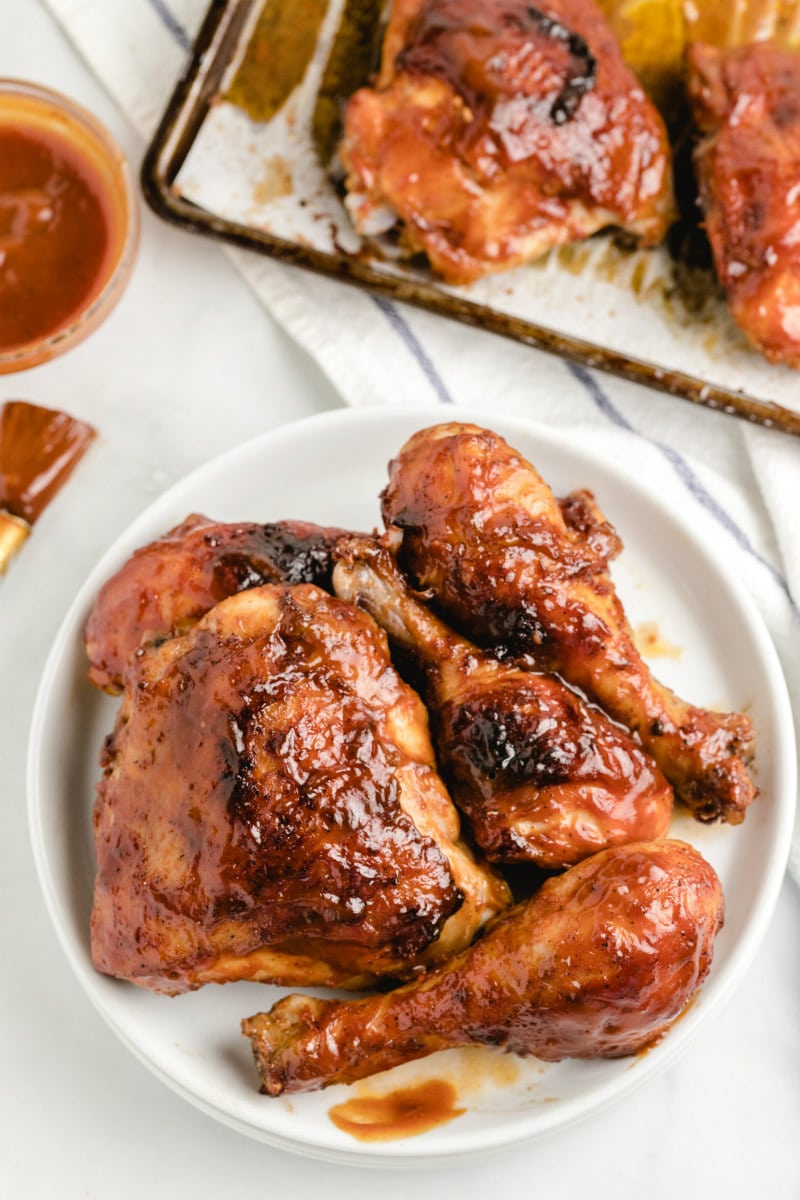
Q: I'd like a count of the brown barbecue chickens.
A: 7